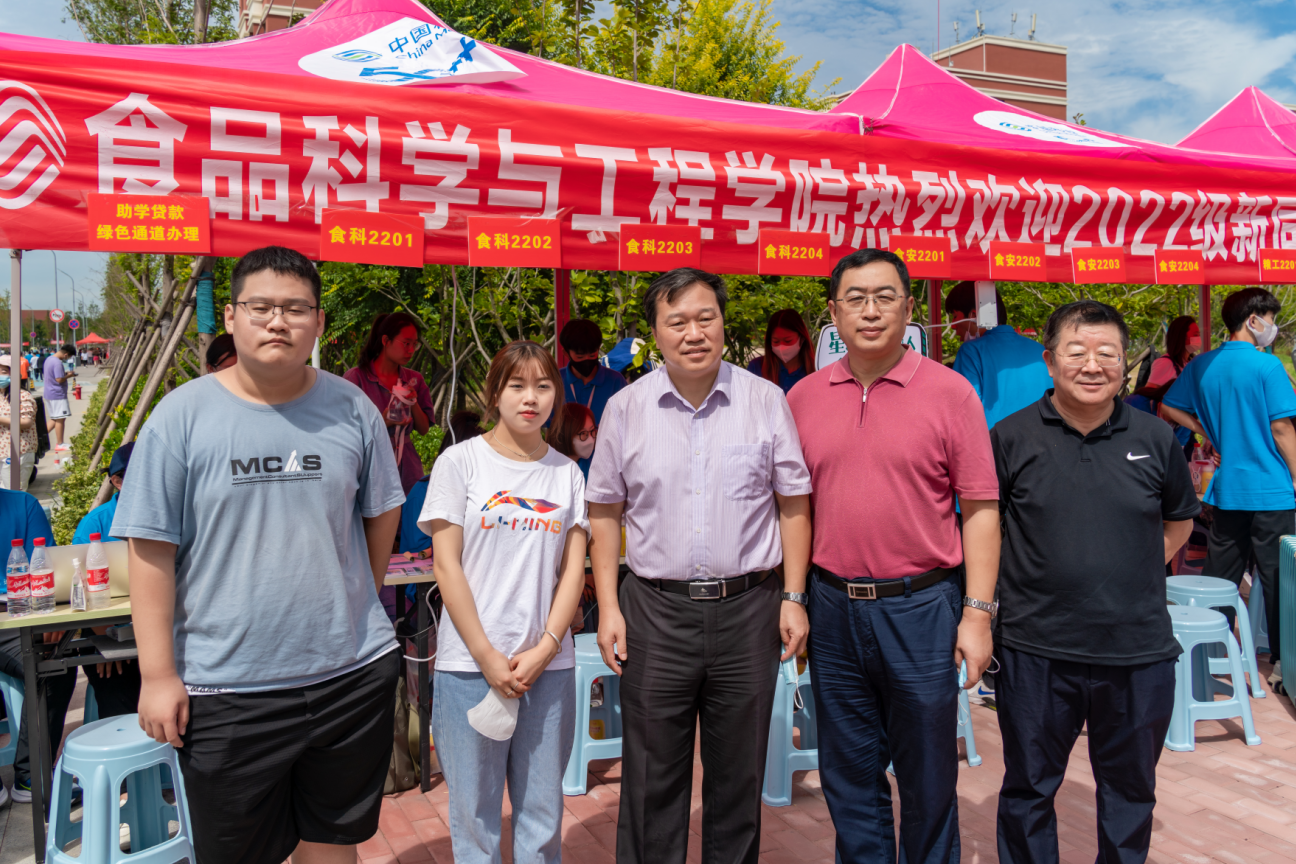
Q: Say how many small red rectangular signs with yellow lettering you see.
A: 10